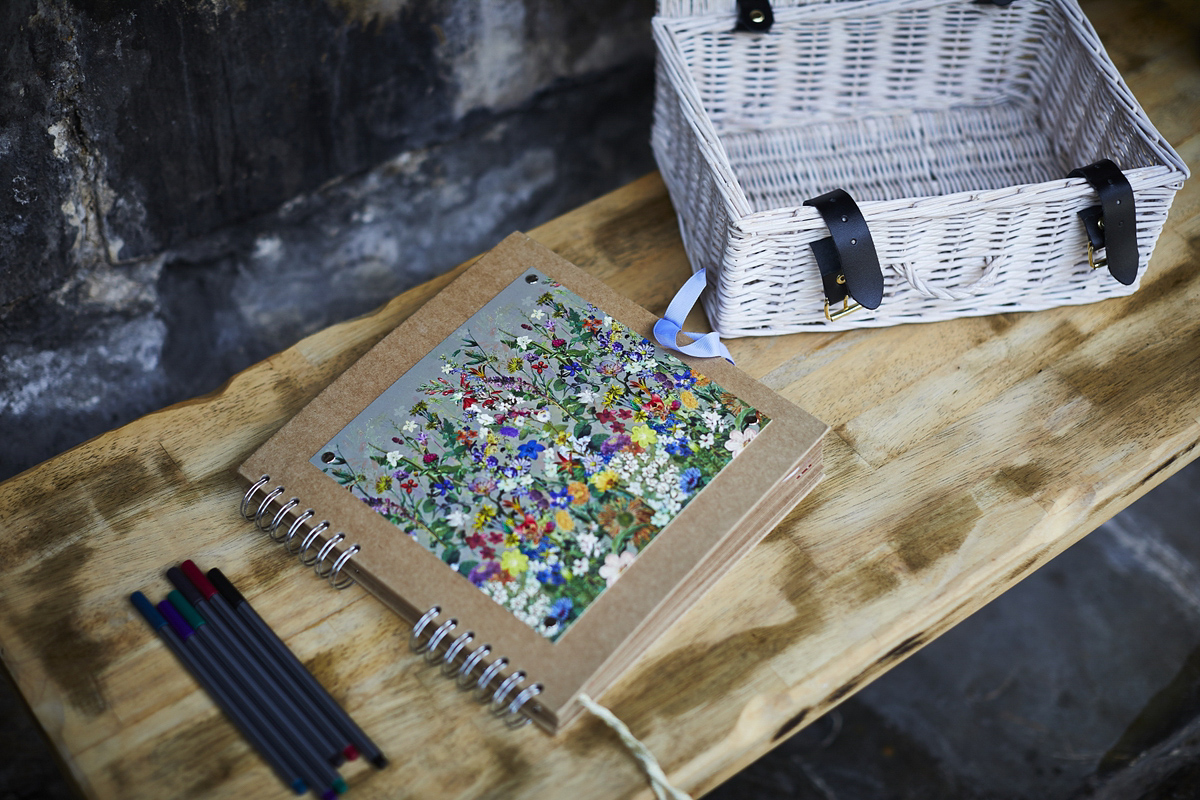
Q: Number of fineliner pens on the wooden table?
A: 6